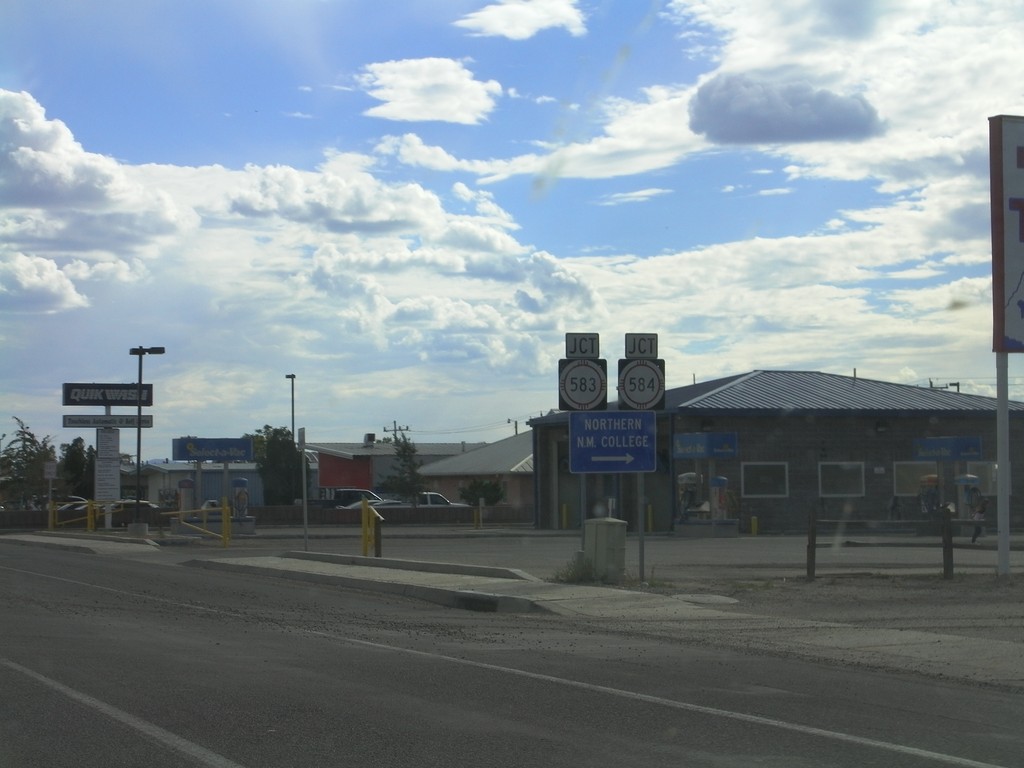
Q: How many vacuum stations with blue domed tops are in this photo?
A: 3